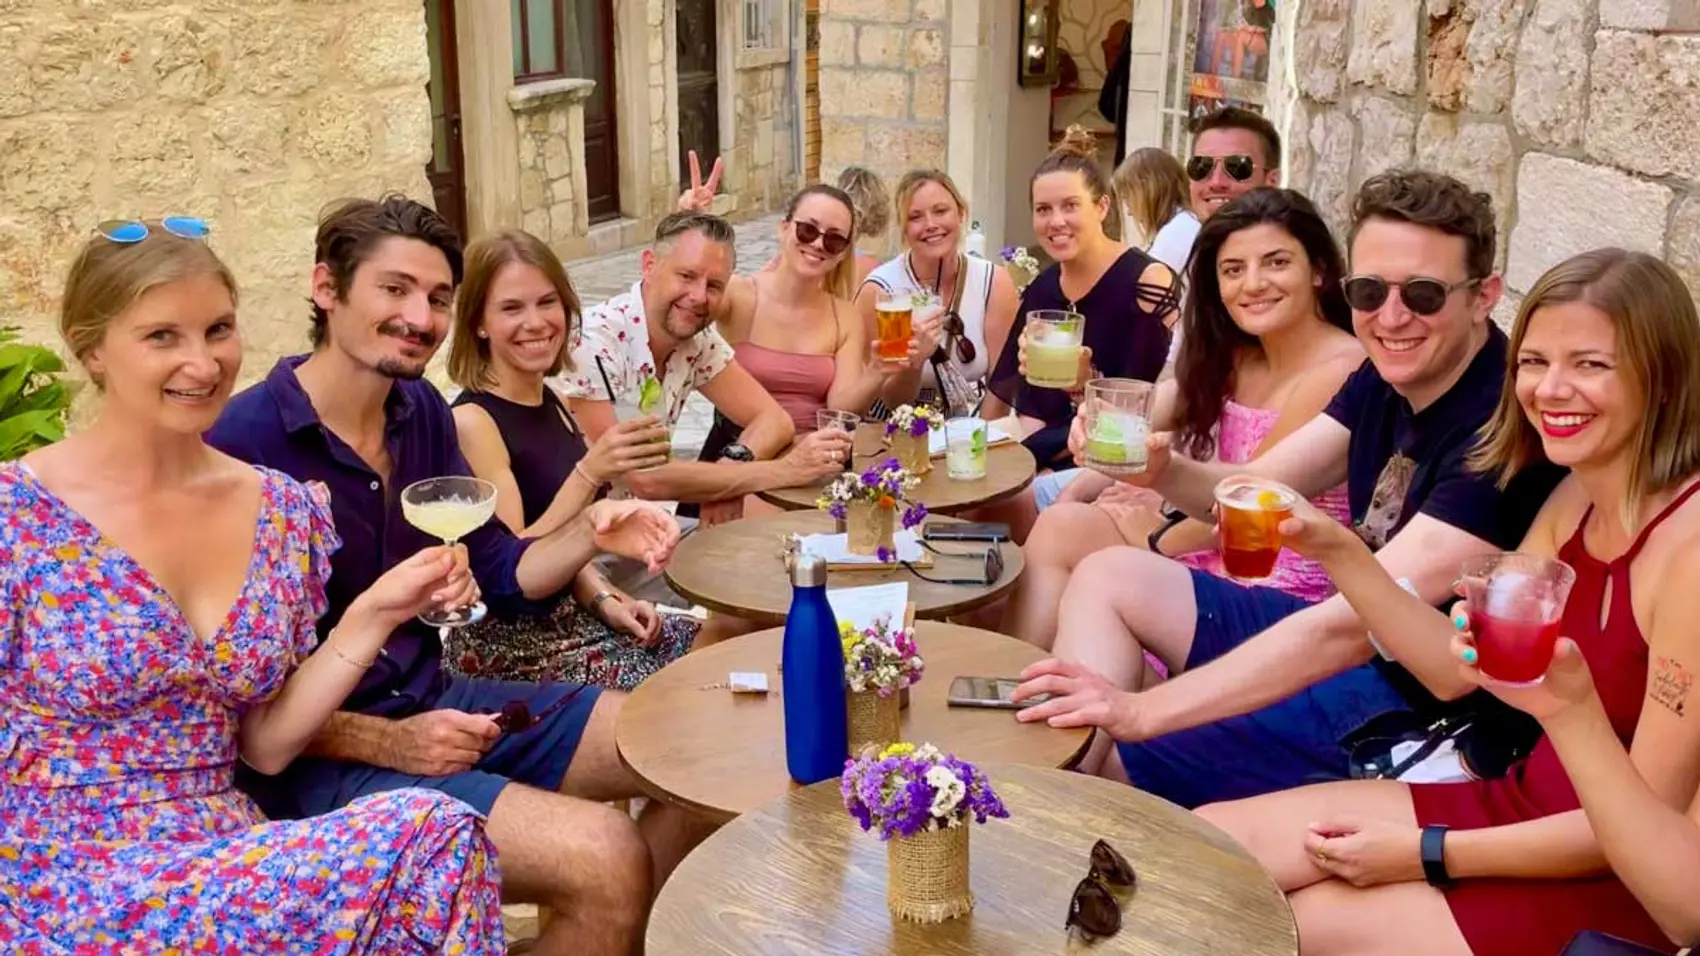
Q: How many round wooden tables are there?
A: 4